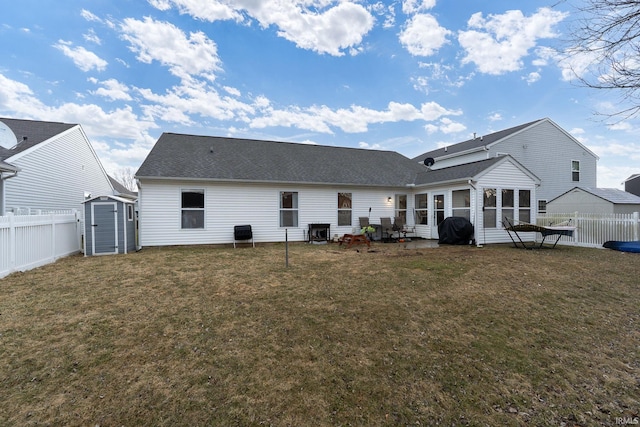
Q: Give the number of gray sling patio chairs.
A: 3